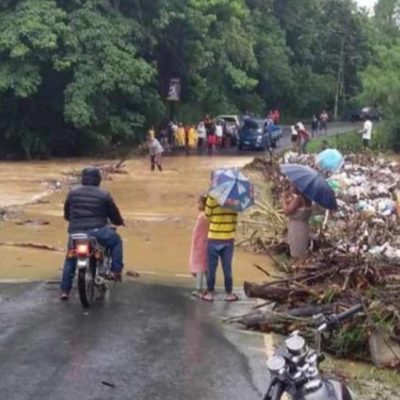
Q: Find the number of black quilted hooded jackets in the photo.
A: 1